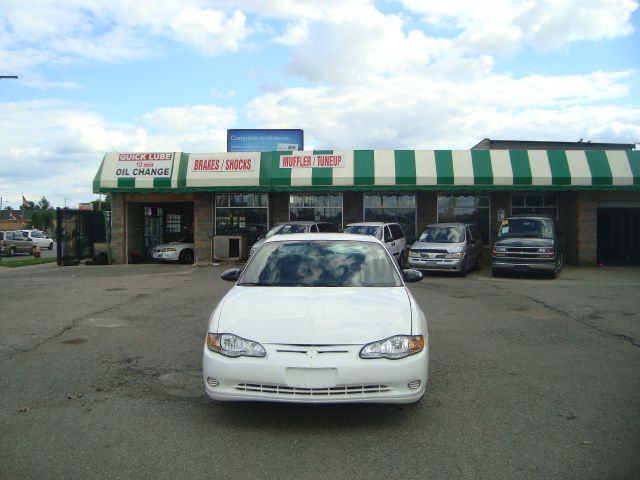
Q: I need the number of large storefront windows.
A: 5